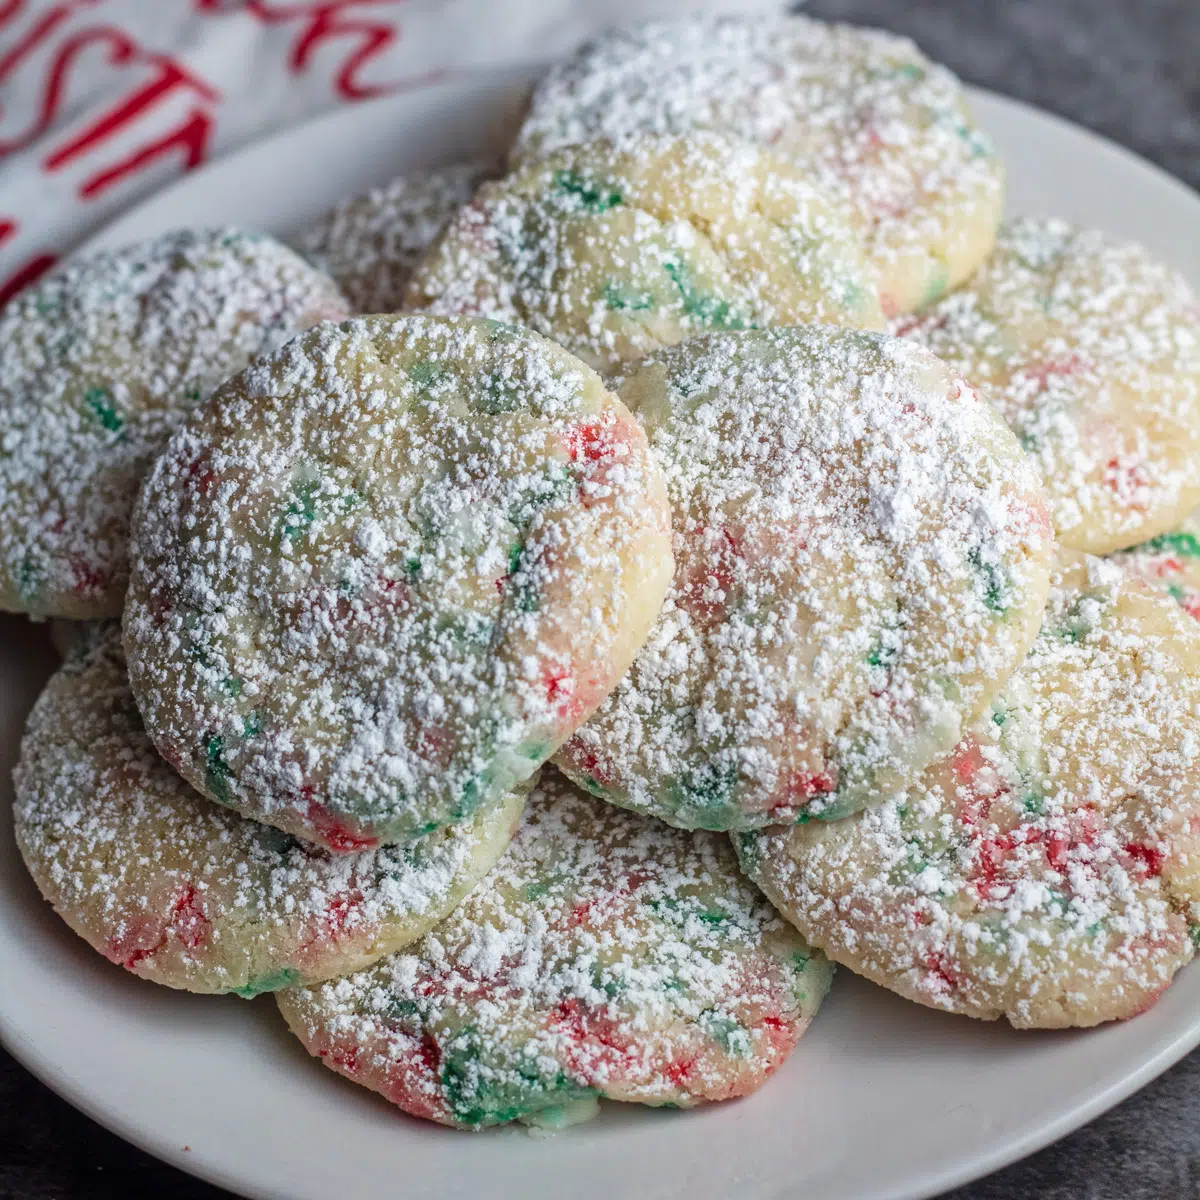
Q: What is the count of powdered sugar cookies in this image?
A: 11